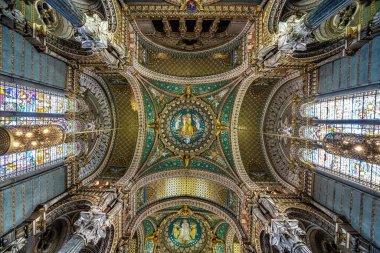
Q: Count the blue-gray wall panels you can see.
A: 4